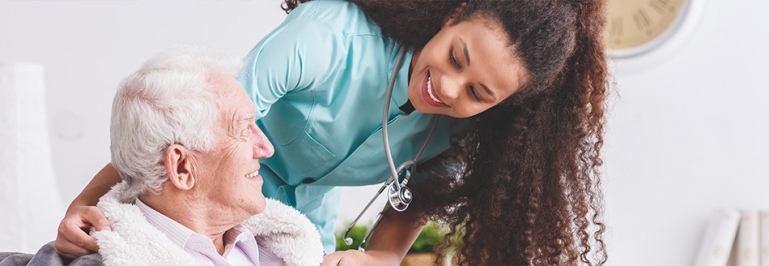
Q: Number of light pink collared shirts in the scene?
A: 1